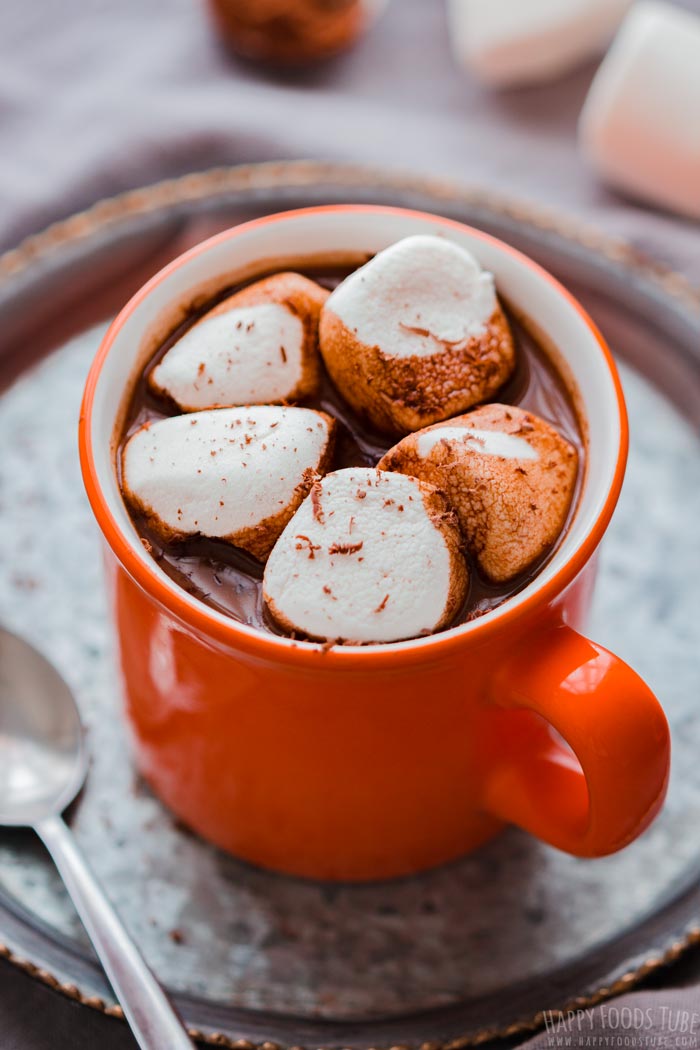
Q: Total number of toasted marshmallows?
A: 5